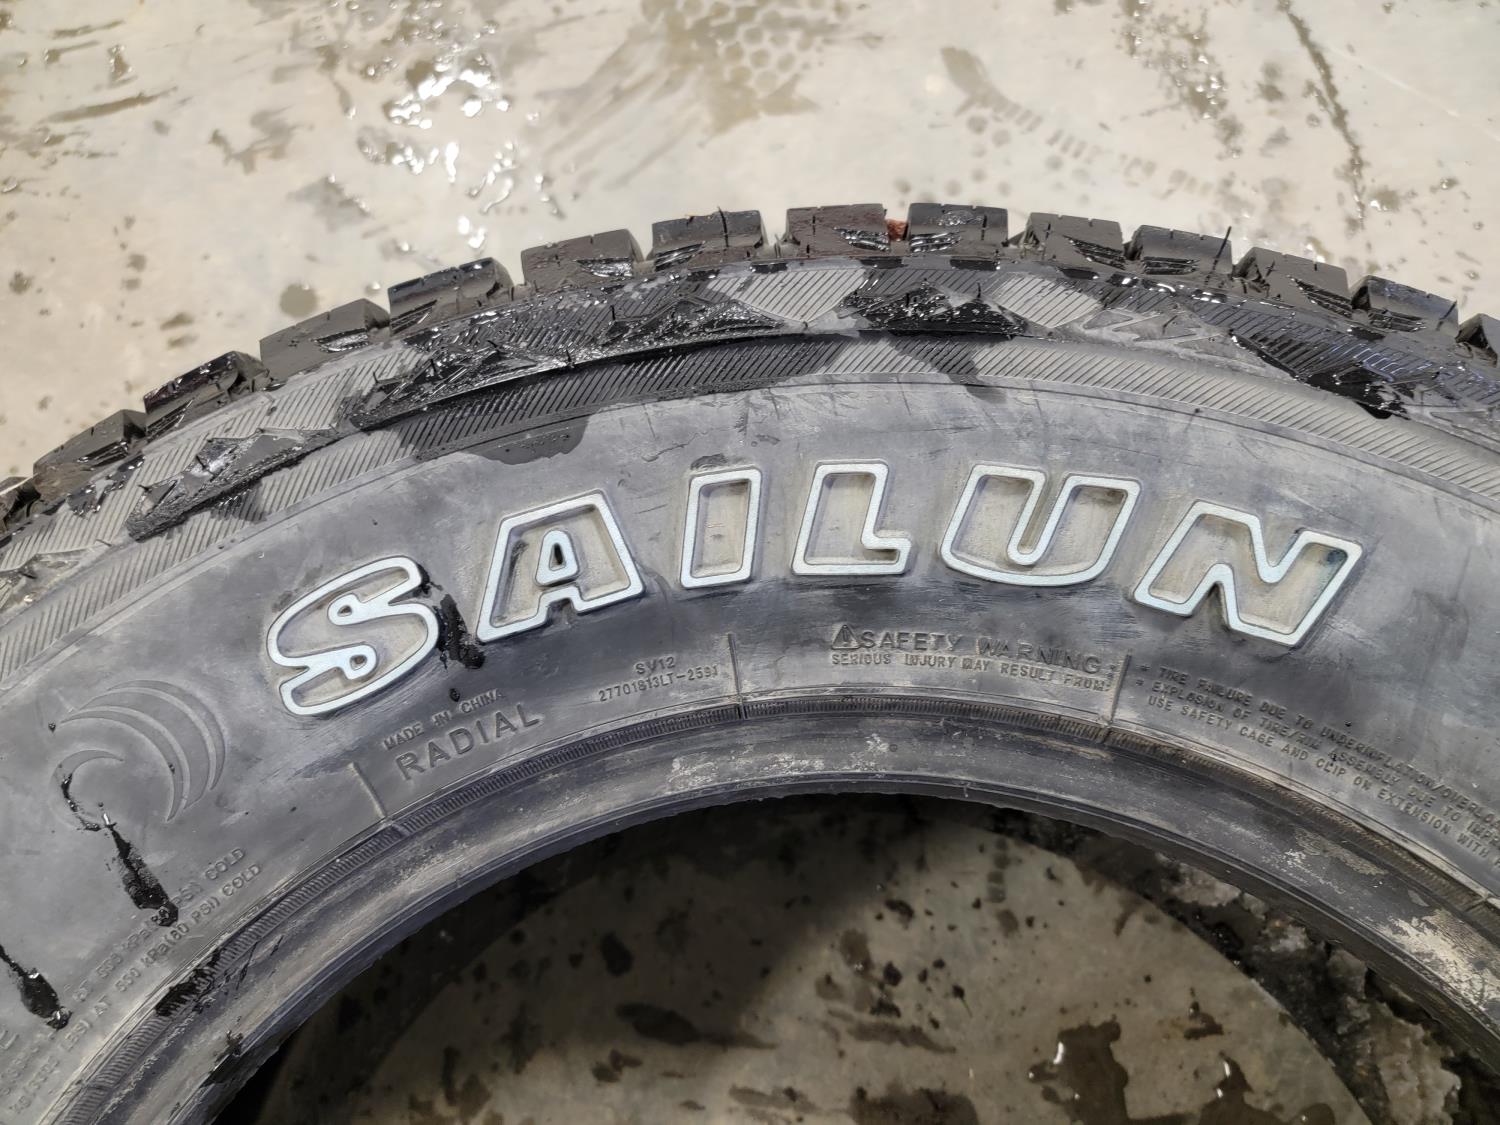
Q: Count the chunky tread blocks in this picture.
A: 14